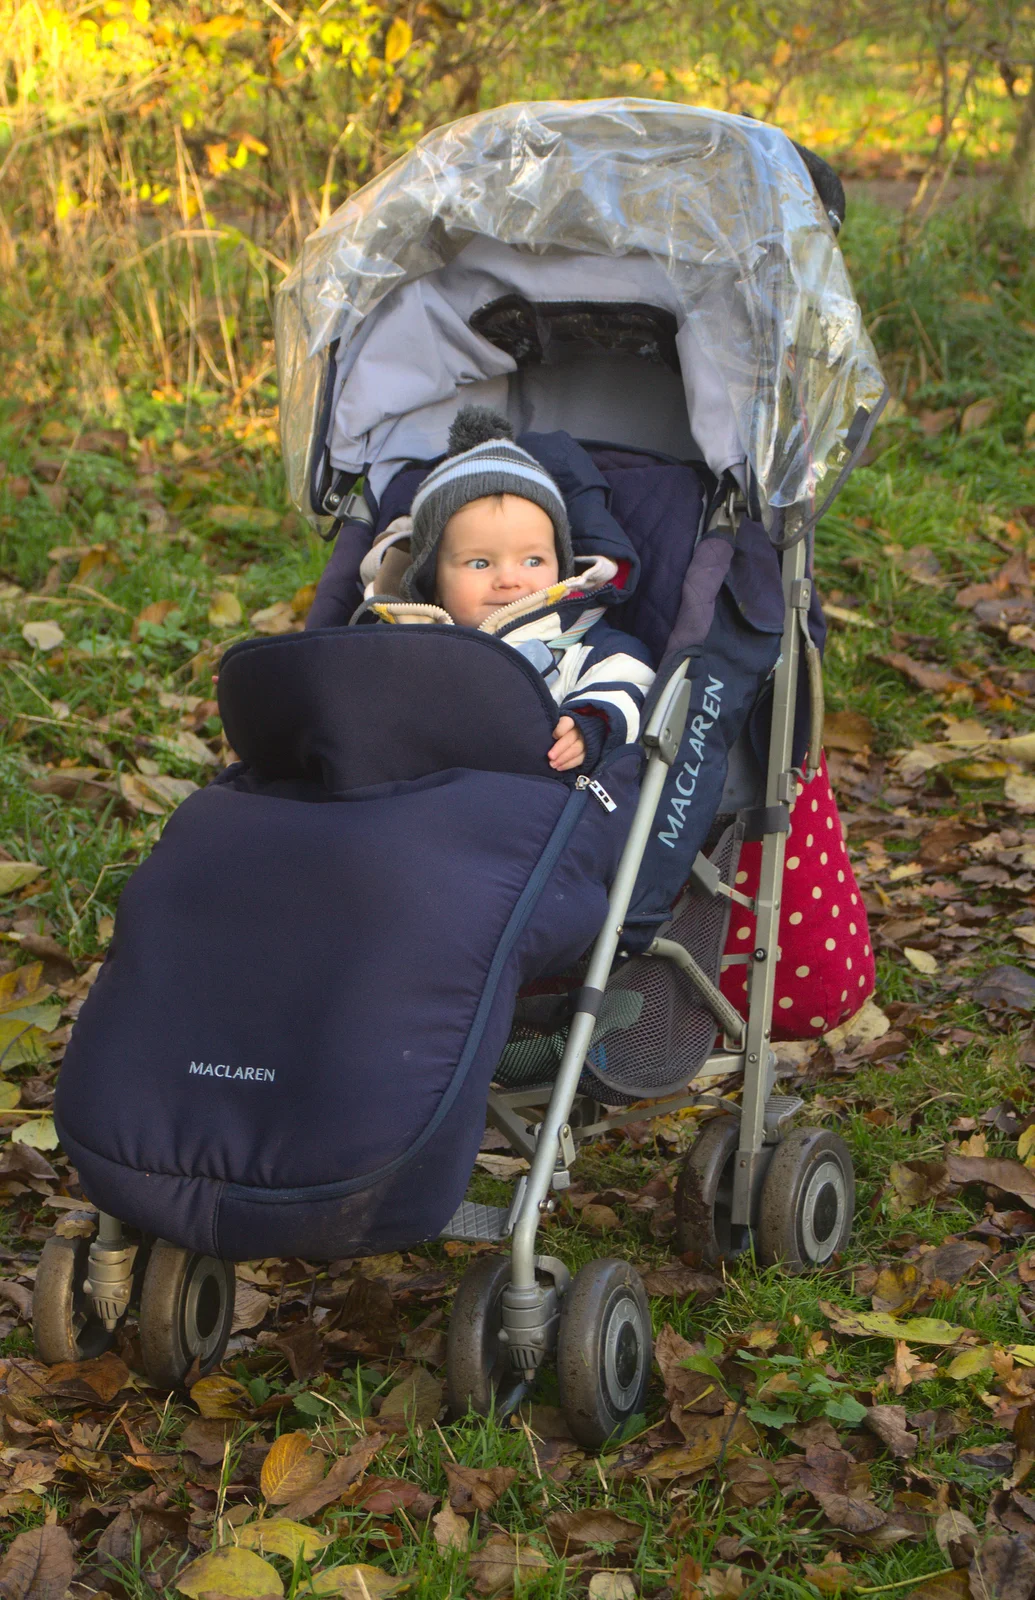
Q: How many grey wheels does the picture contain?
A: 6